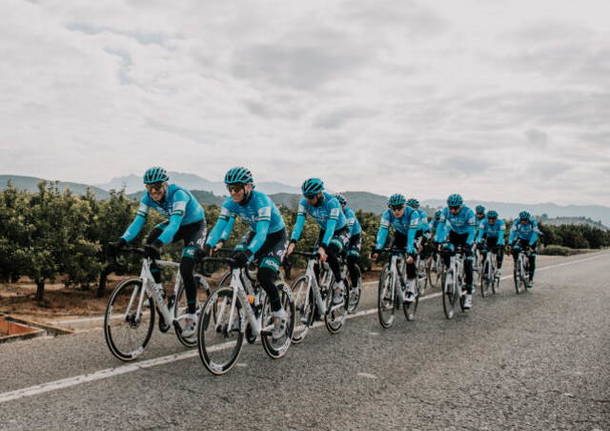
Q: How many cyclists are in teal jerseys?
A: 11